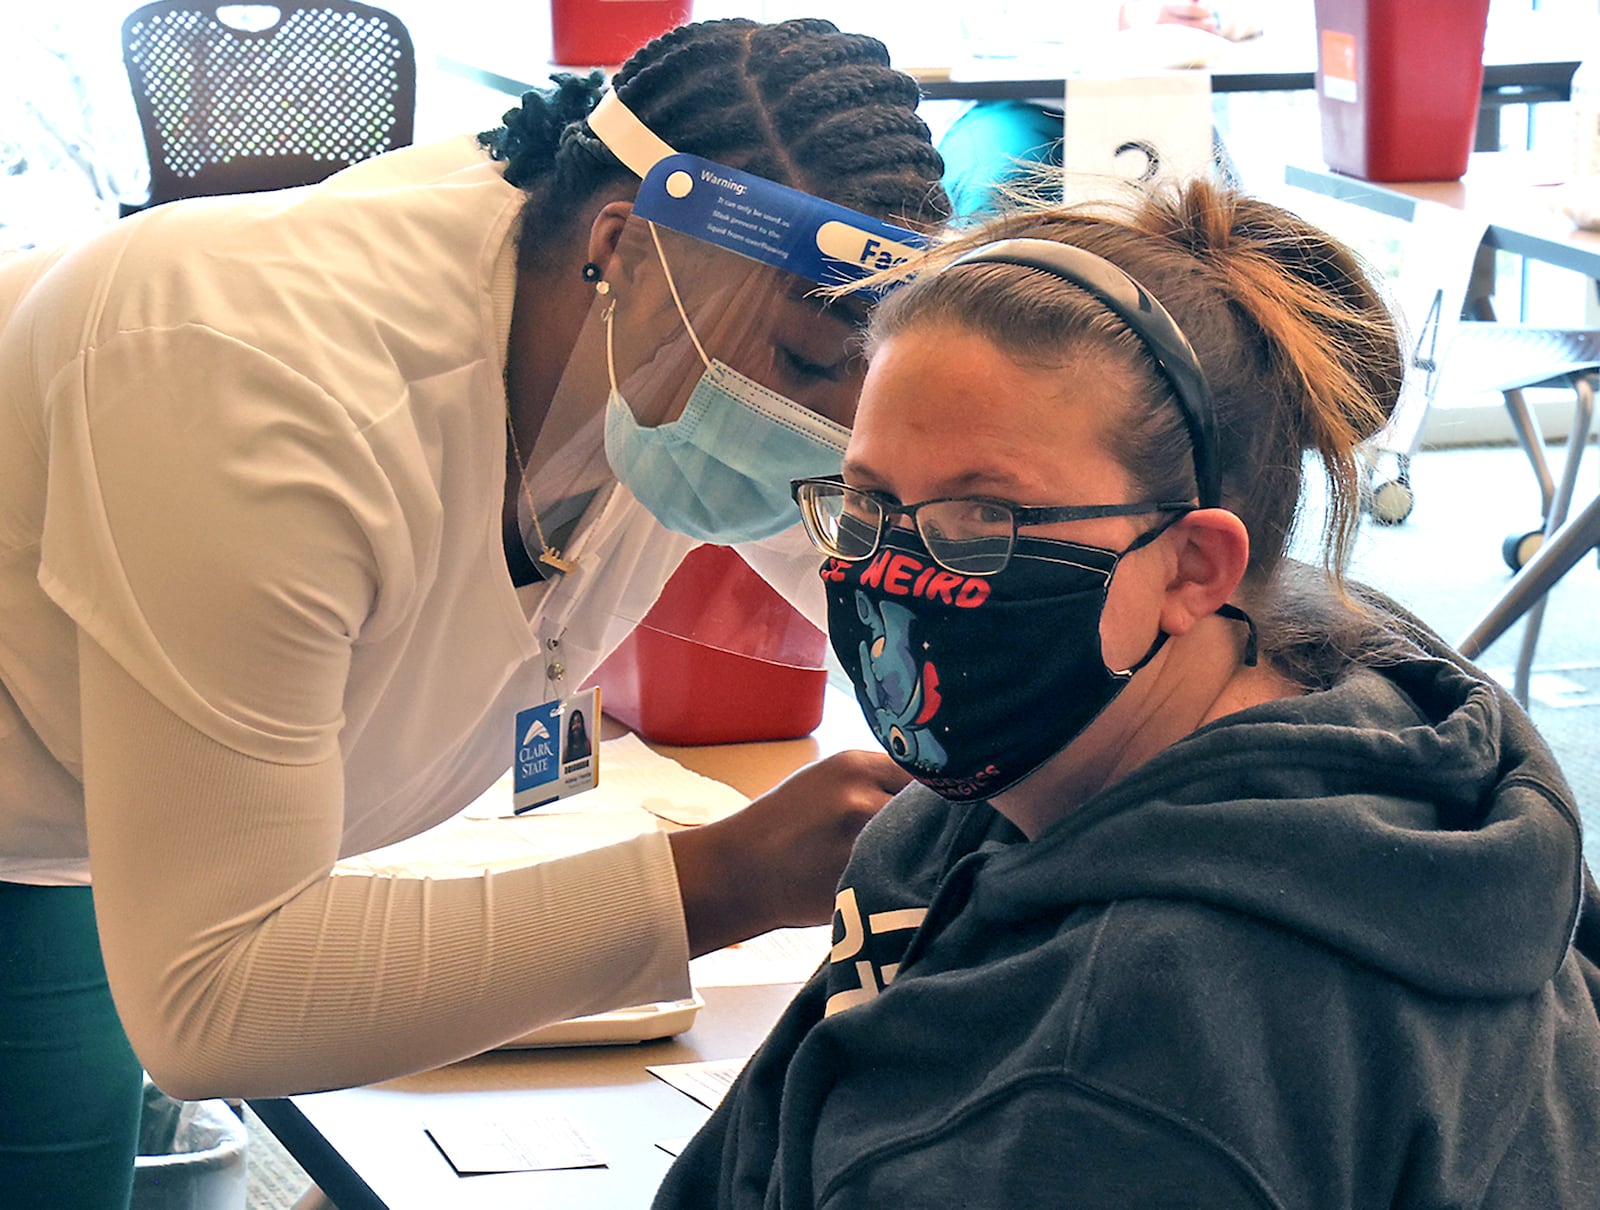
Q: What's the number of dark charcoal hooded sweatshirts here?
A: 1